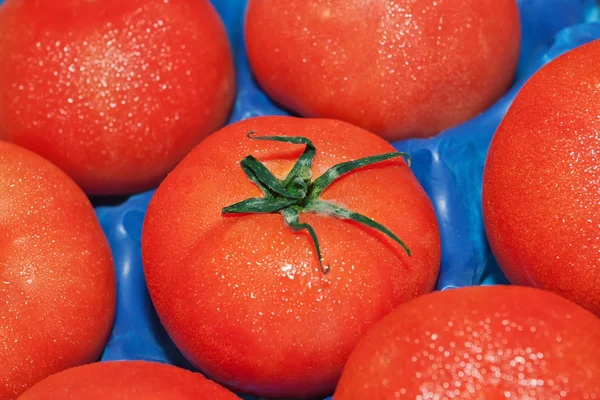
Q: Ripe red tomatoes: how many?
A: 7